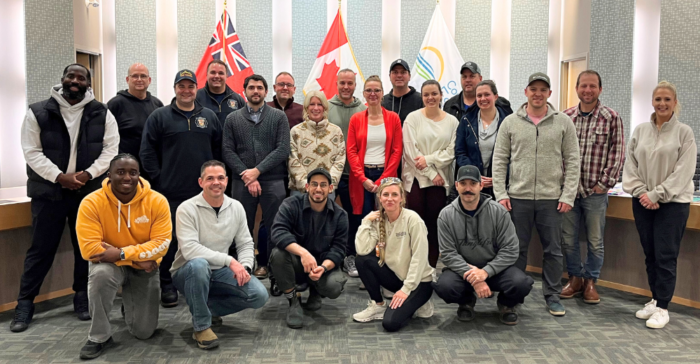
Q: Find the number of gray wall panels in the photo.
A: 11